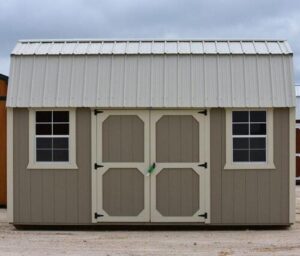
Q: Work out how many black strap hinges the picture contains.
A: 6